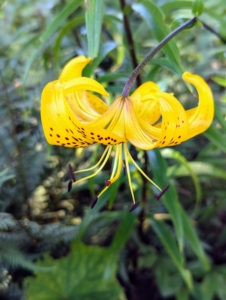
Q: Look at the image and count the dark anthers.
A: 6